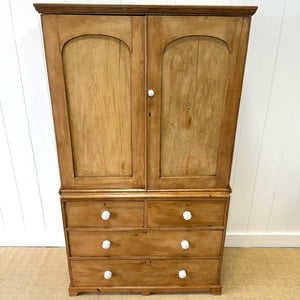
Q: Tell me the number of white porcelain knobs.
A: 7